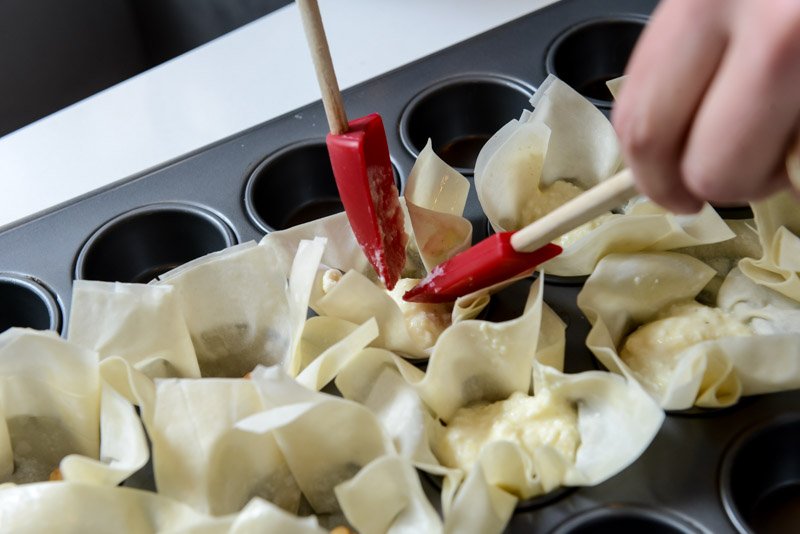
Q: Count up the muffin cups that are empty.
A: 7